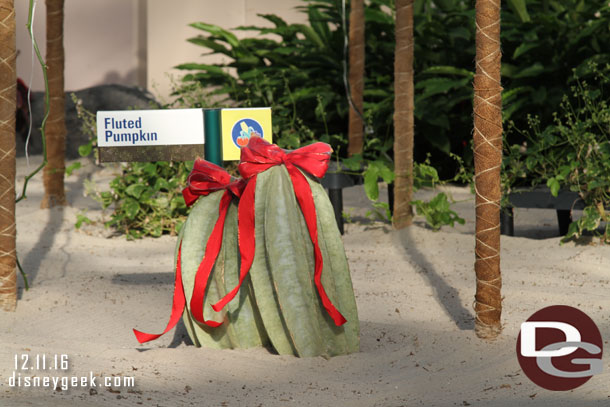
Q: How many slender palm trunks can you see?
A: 5